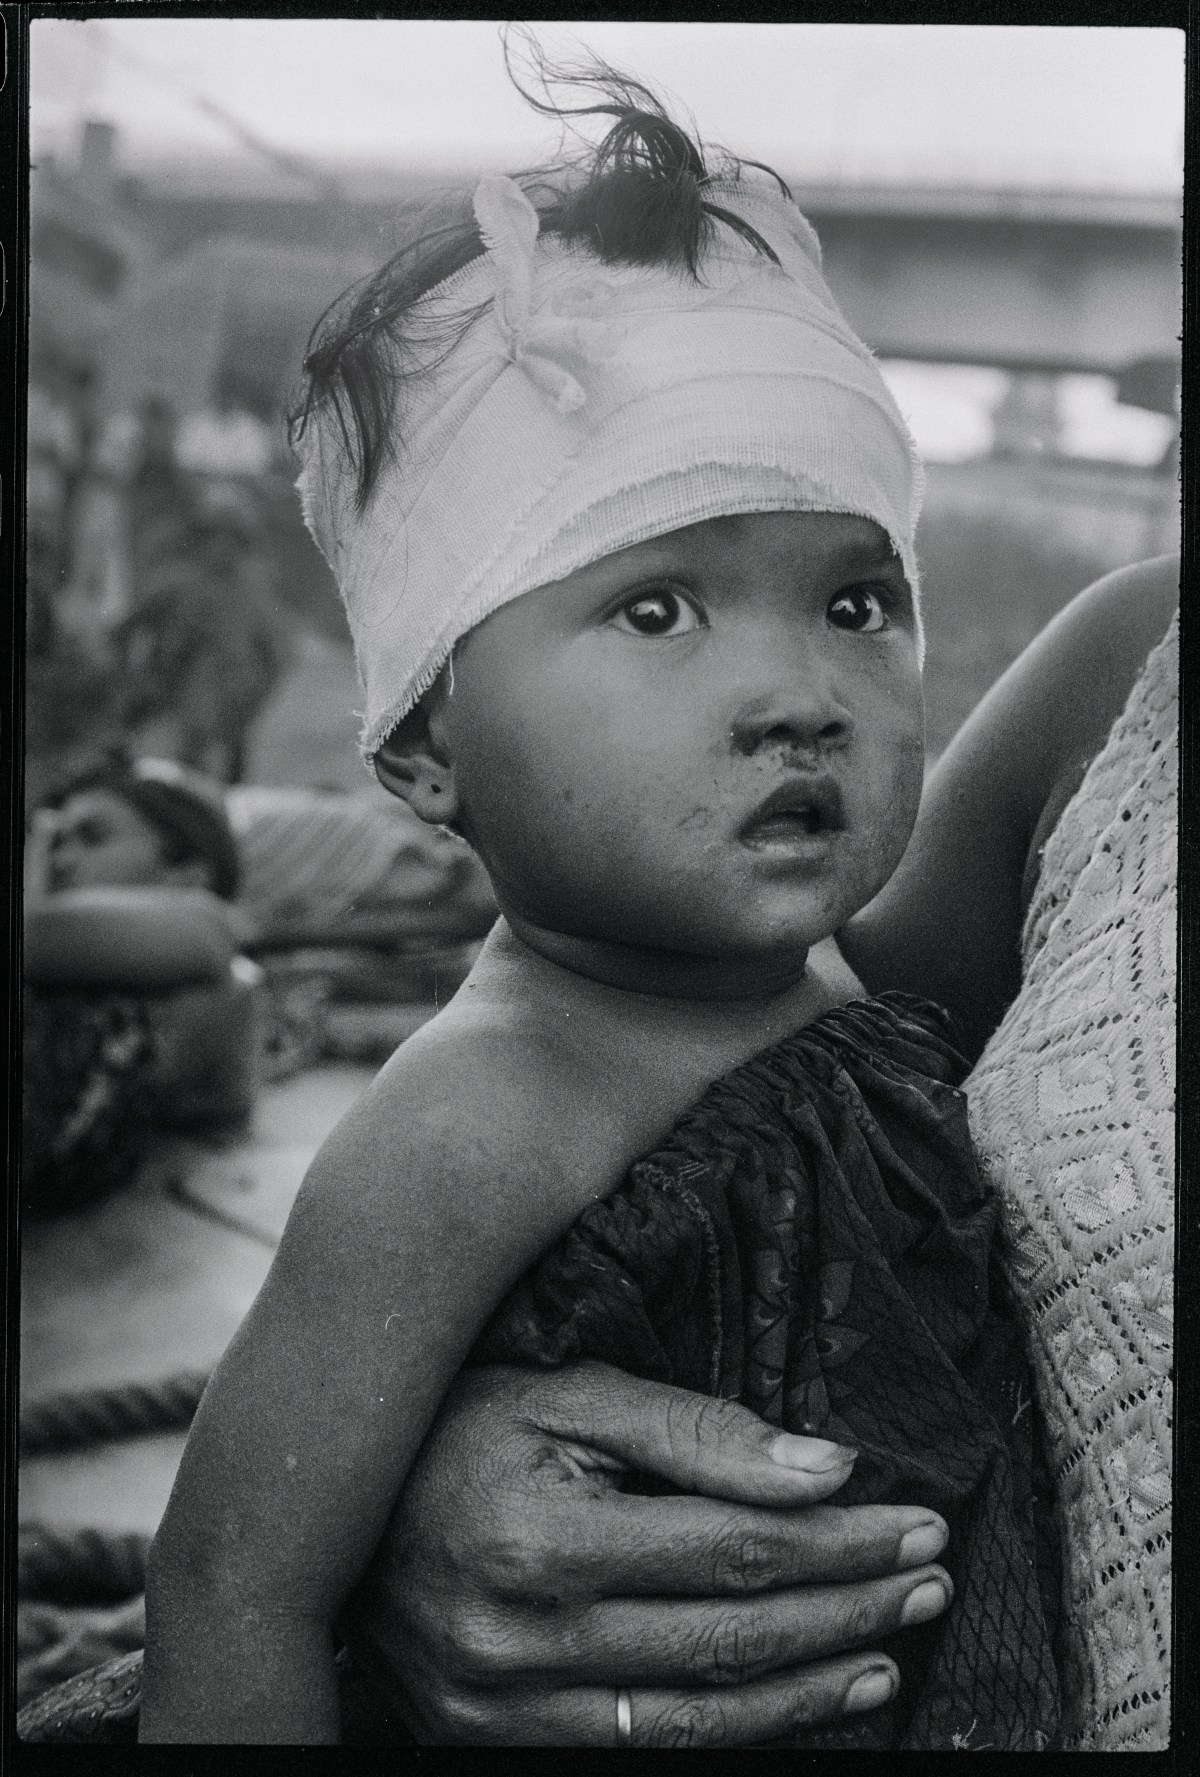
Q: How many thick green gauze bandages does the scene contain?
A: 0